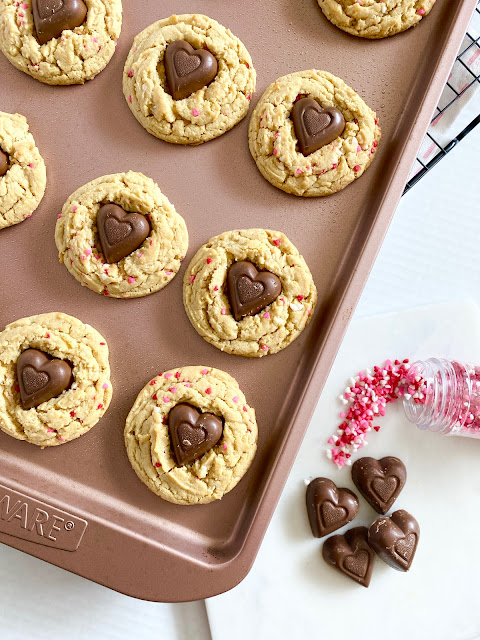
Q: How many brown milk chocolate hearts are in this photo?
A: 12